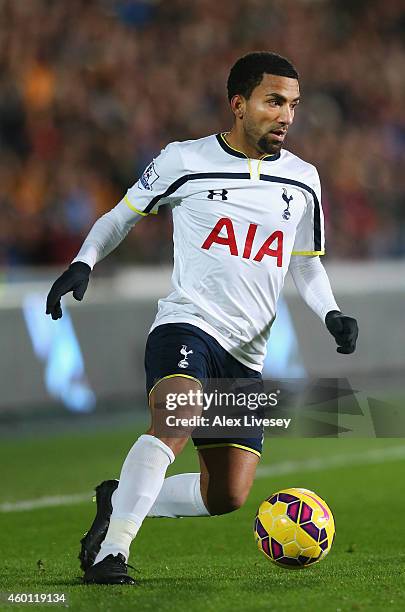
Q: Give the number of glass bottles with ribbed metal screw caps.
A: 0